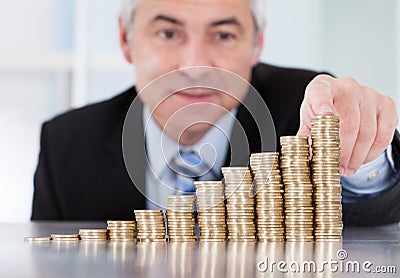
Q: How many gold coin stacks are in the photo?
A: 11